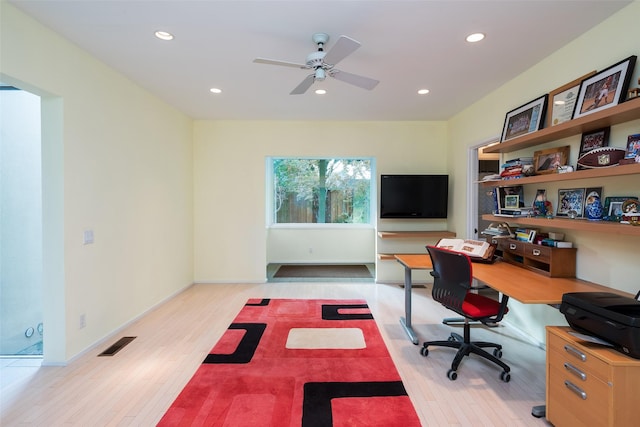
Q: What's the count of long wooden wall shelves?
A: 3